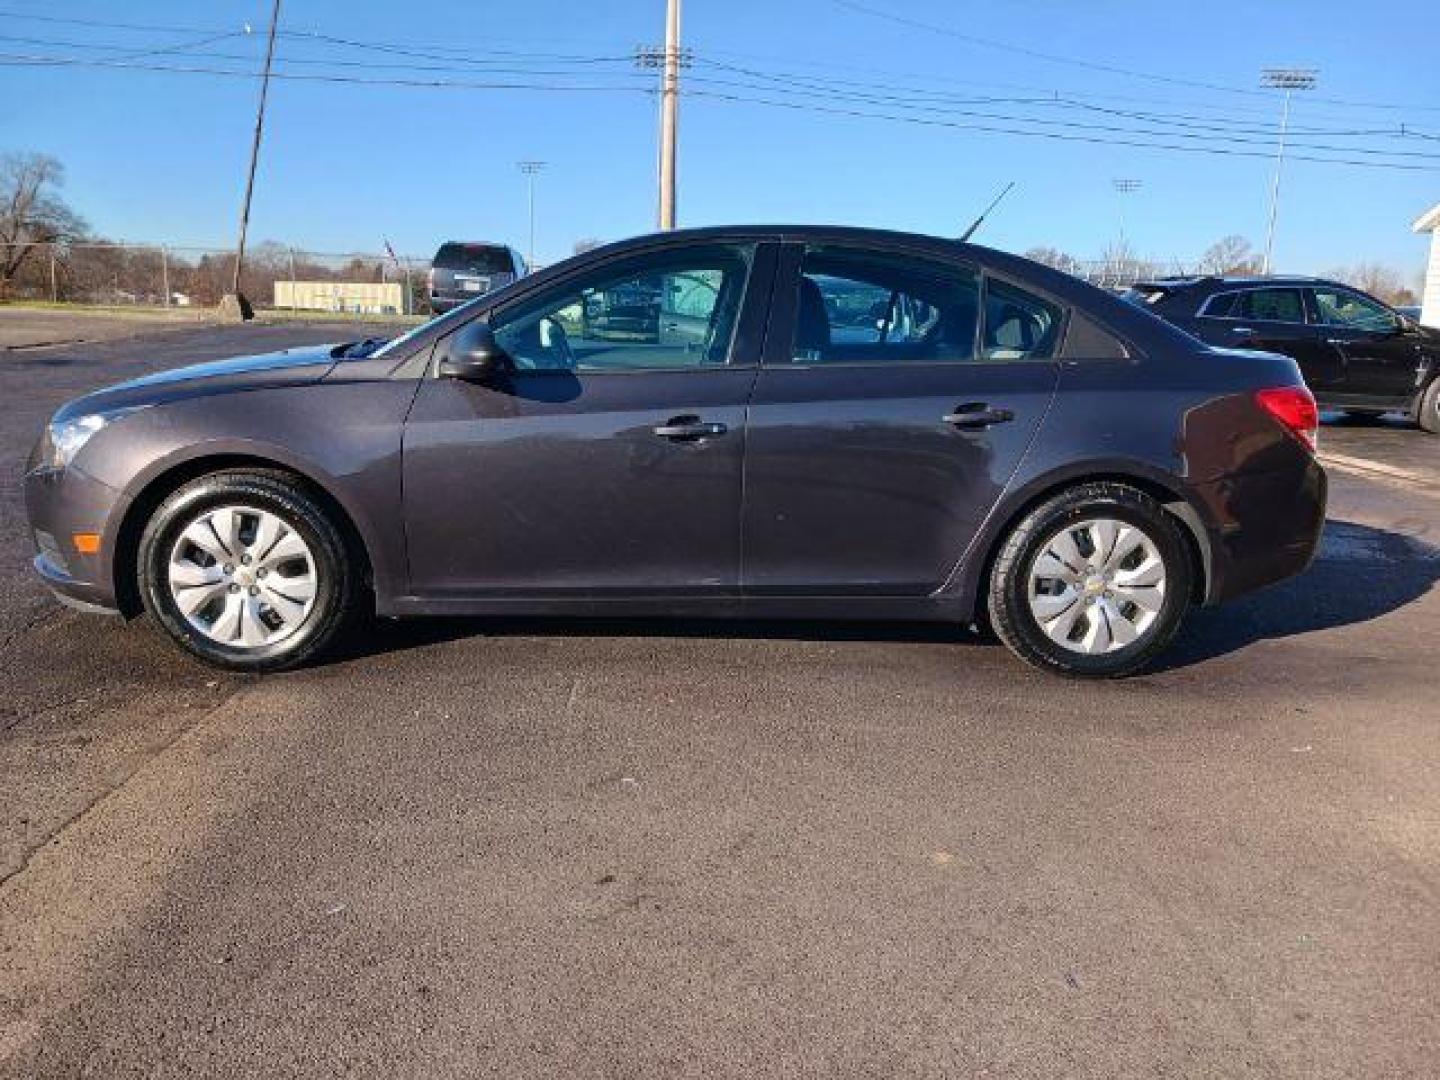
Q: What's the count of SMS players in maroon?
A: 0